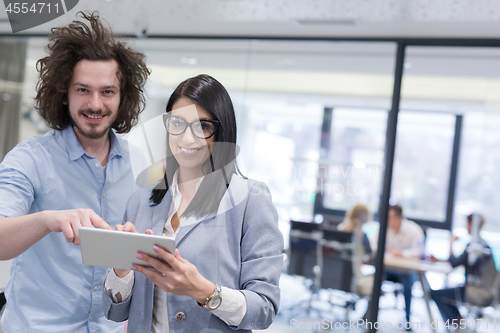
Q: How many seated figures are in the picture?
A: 3